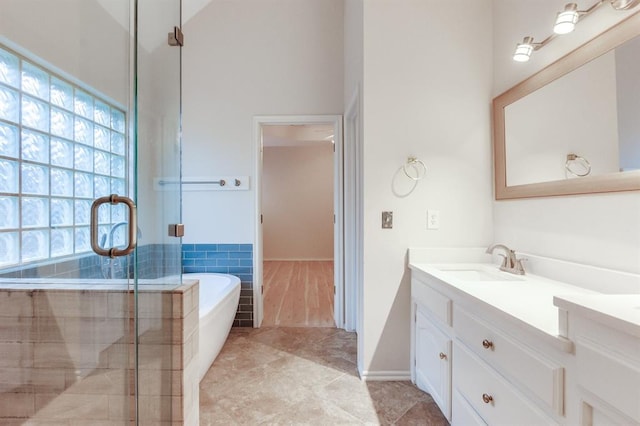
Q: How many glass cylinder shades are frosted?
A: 2